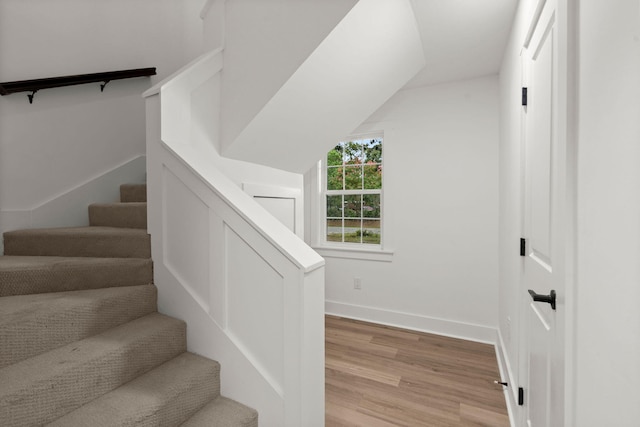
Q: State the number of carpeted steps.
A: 8